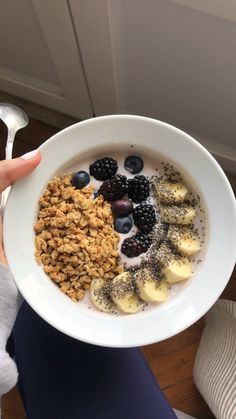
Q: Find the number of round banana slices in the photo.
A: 7